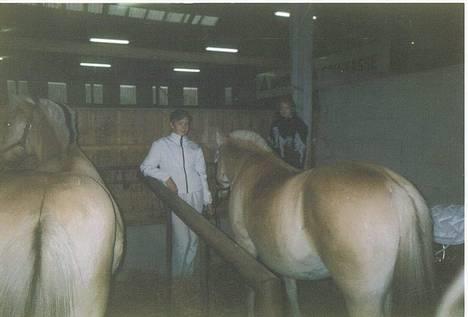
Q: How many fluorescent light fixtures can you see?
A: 5